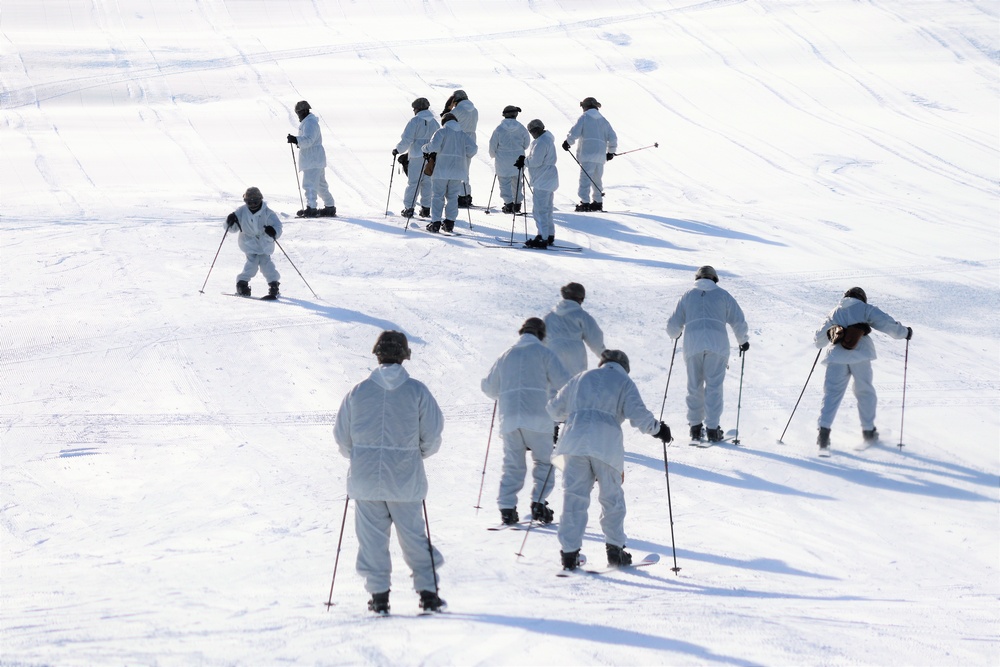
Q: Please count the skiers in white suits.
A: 14